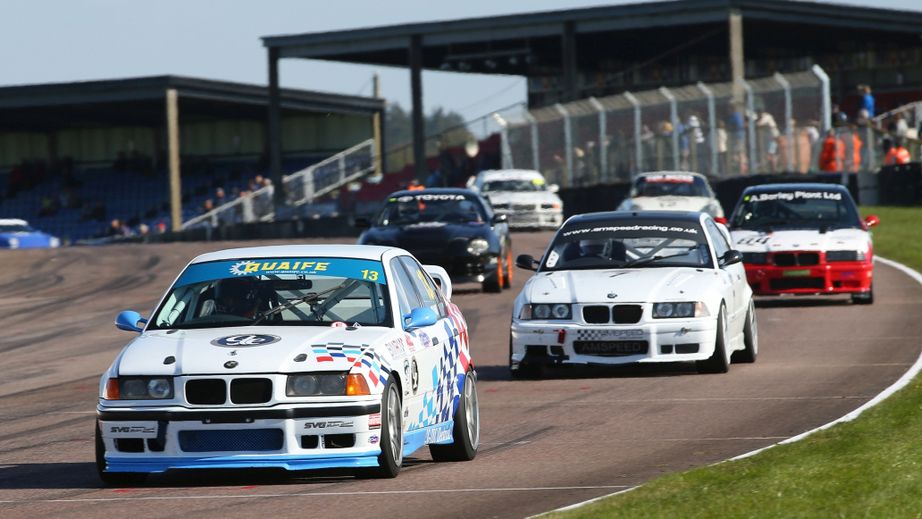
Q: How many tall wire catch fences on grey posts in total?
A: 1